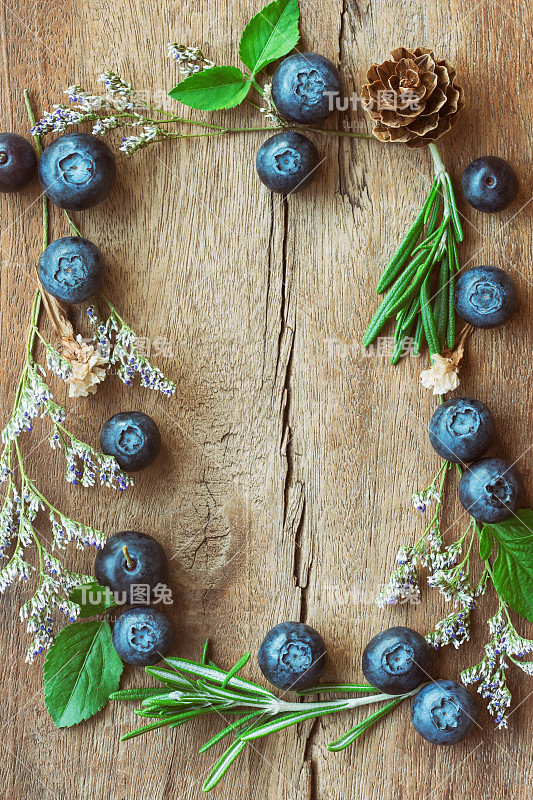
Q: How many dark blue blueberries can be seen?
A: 15